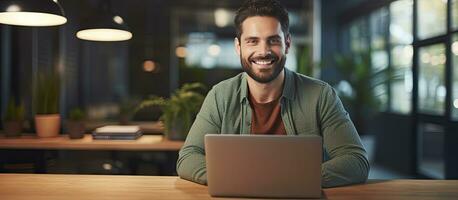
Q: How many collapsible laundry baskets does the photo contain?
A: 0